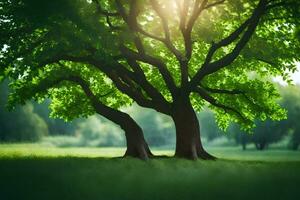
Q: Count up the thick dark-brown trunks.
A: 2